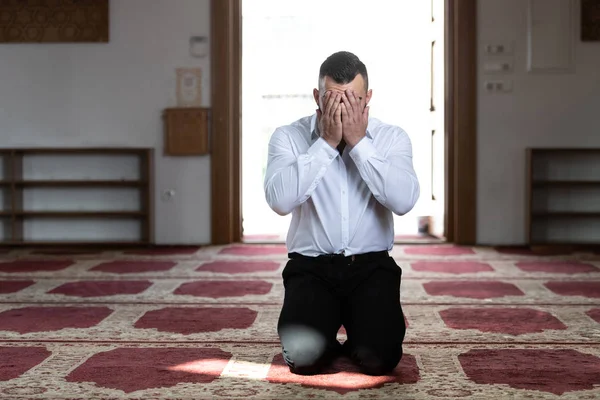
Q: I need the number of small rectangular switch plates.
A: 3